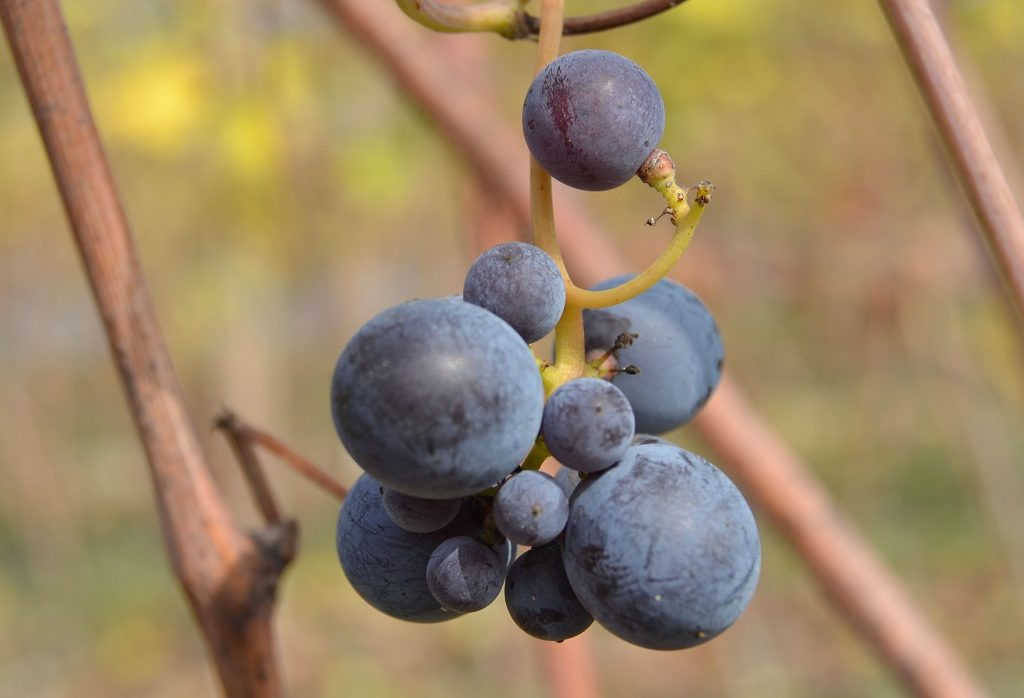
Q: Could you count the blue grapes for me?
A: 12